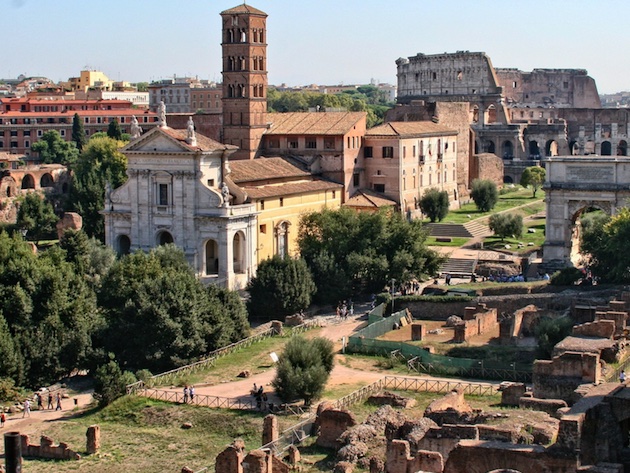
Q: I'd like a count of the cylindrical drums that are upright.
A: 1